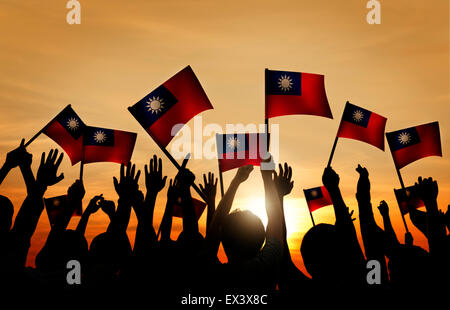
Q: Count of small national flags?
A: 11